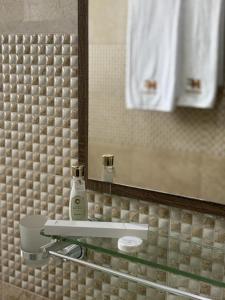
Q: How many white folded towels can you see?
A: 2